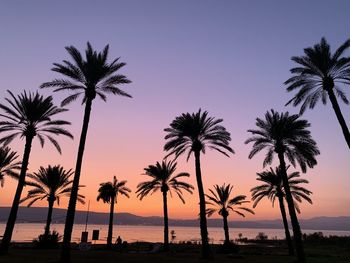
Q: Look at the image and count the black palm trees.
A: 11